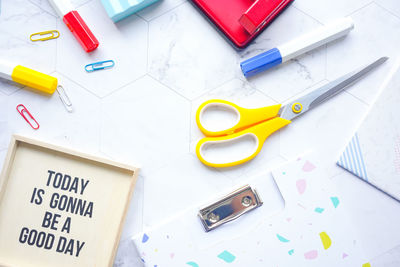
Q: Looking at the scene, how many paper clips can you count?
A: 4